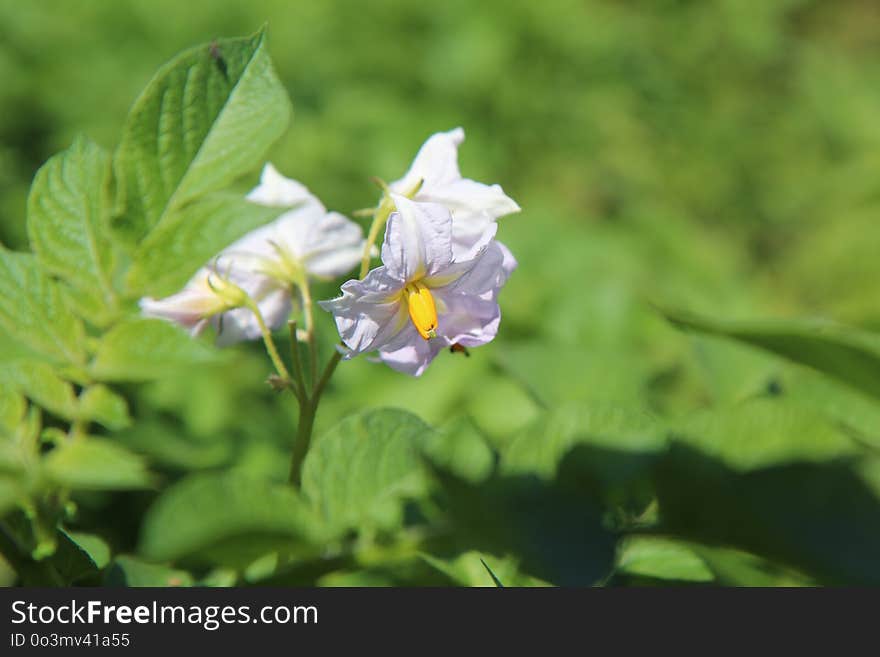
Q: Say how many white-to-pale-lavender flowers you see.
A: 4